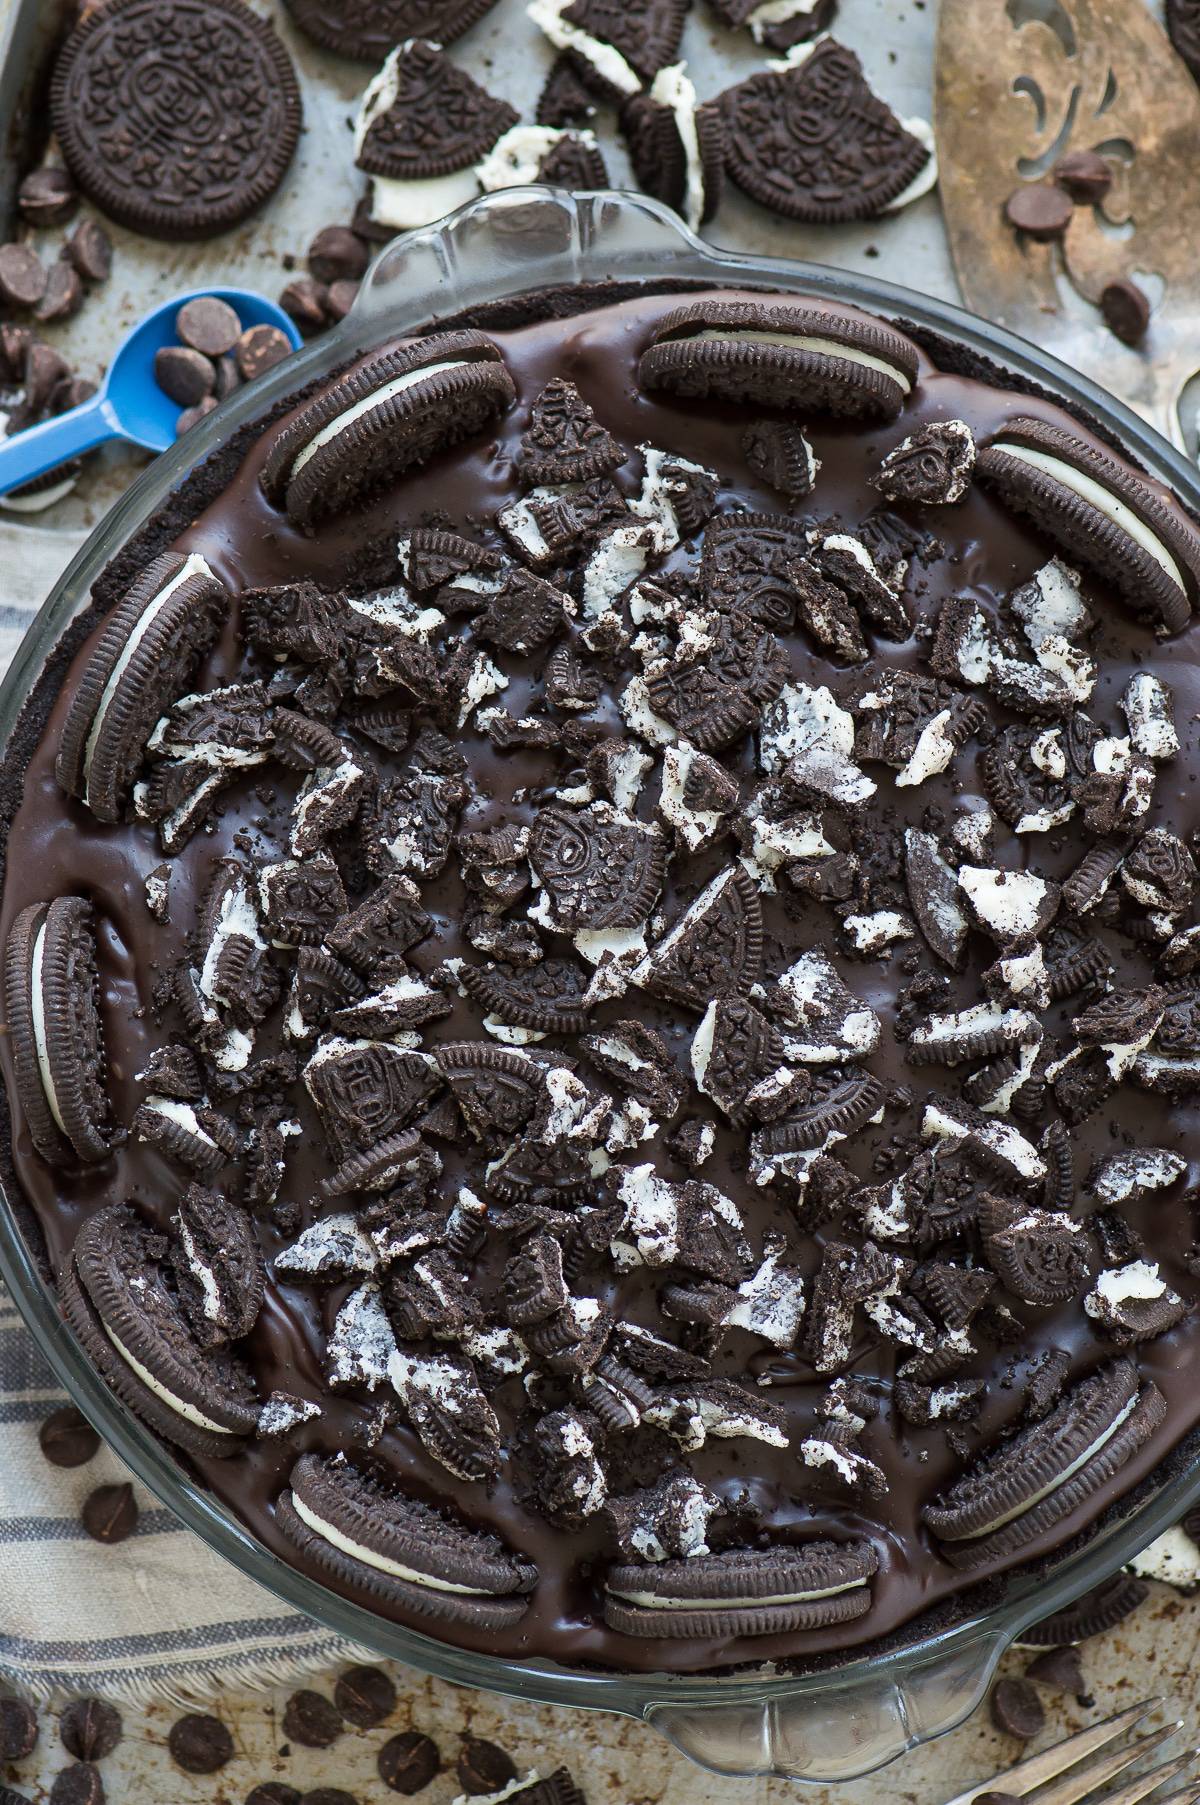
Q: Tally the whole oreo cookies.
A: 10